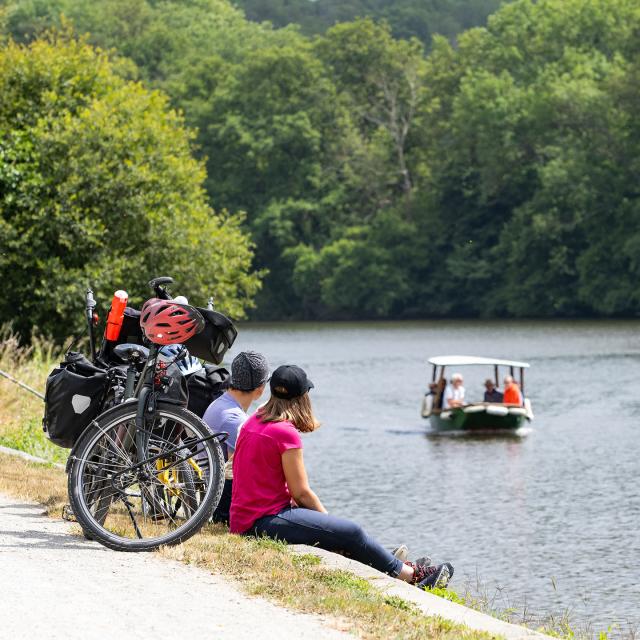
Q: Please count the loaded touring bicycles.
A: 2